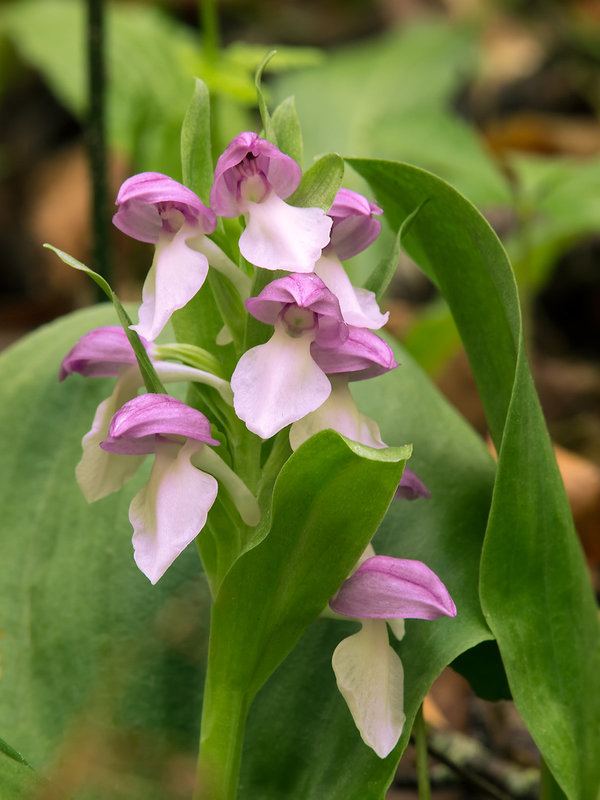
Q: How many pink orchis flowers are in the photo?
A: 9